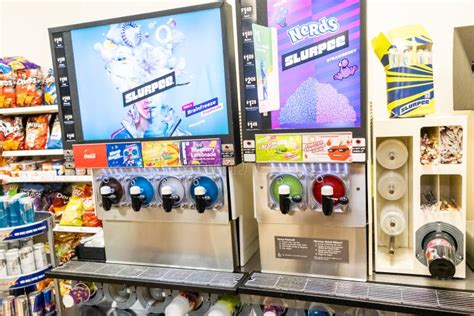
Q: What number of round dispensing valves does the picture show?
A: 6